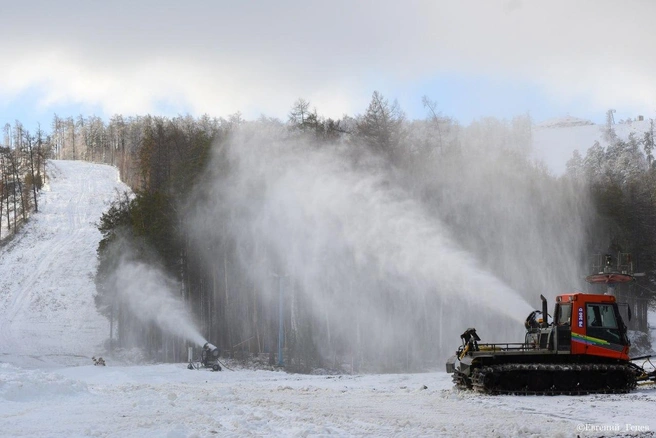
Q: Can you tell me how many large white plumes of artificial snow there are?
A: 2